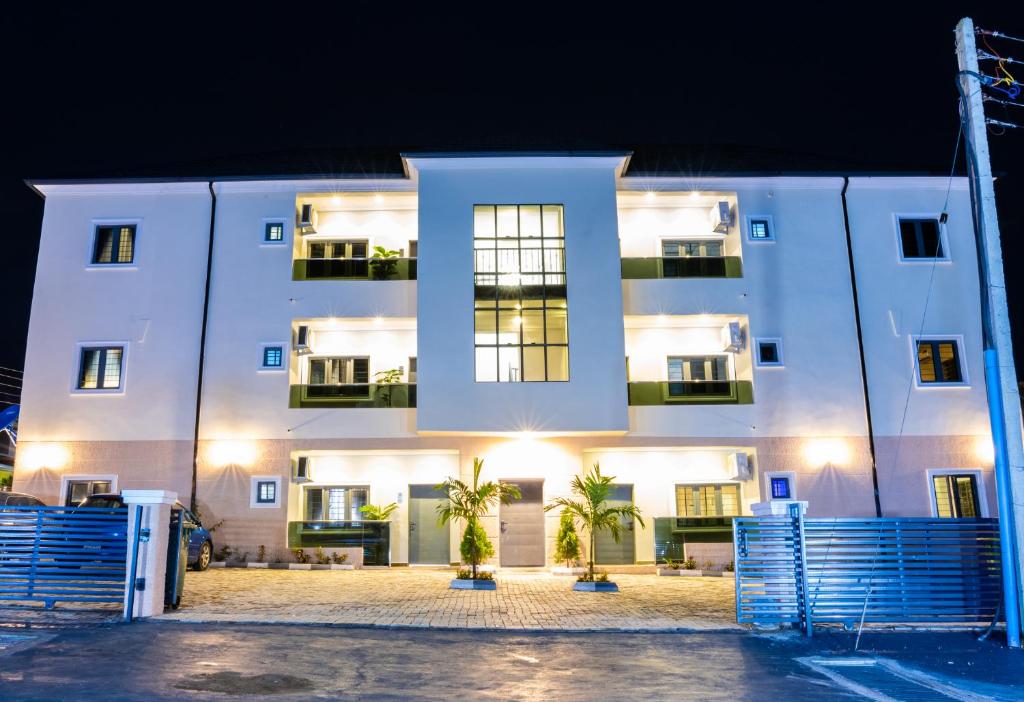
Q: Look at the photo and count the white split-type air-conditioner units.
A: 6